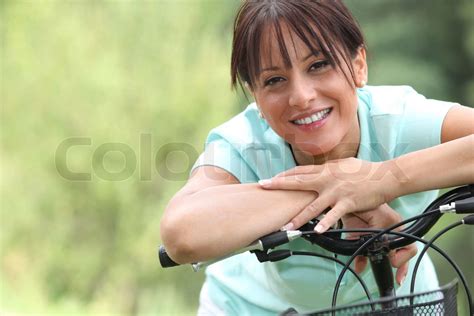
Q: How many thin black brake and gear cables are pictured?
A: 4